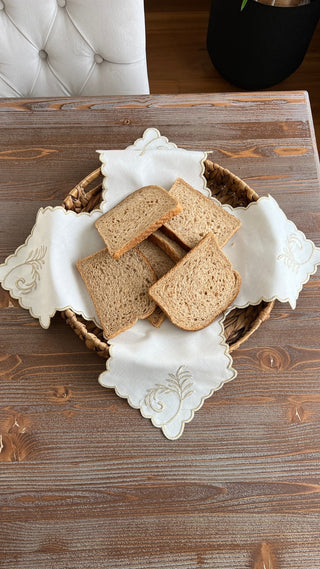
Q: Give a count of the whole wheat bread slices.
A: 6